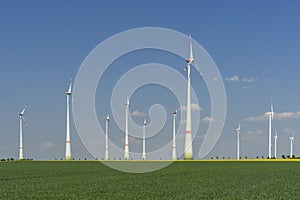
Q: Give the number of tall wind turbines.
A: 11